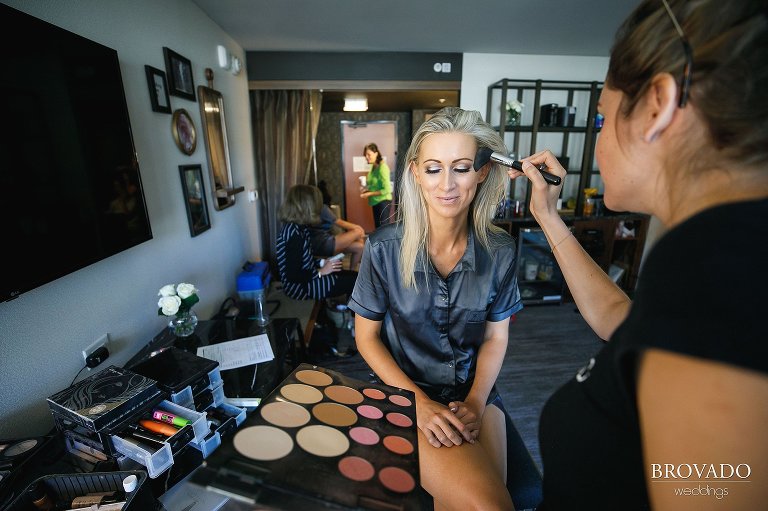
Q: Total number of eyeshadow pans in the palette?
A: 15